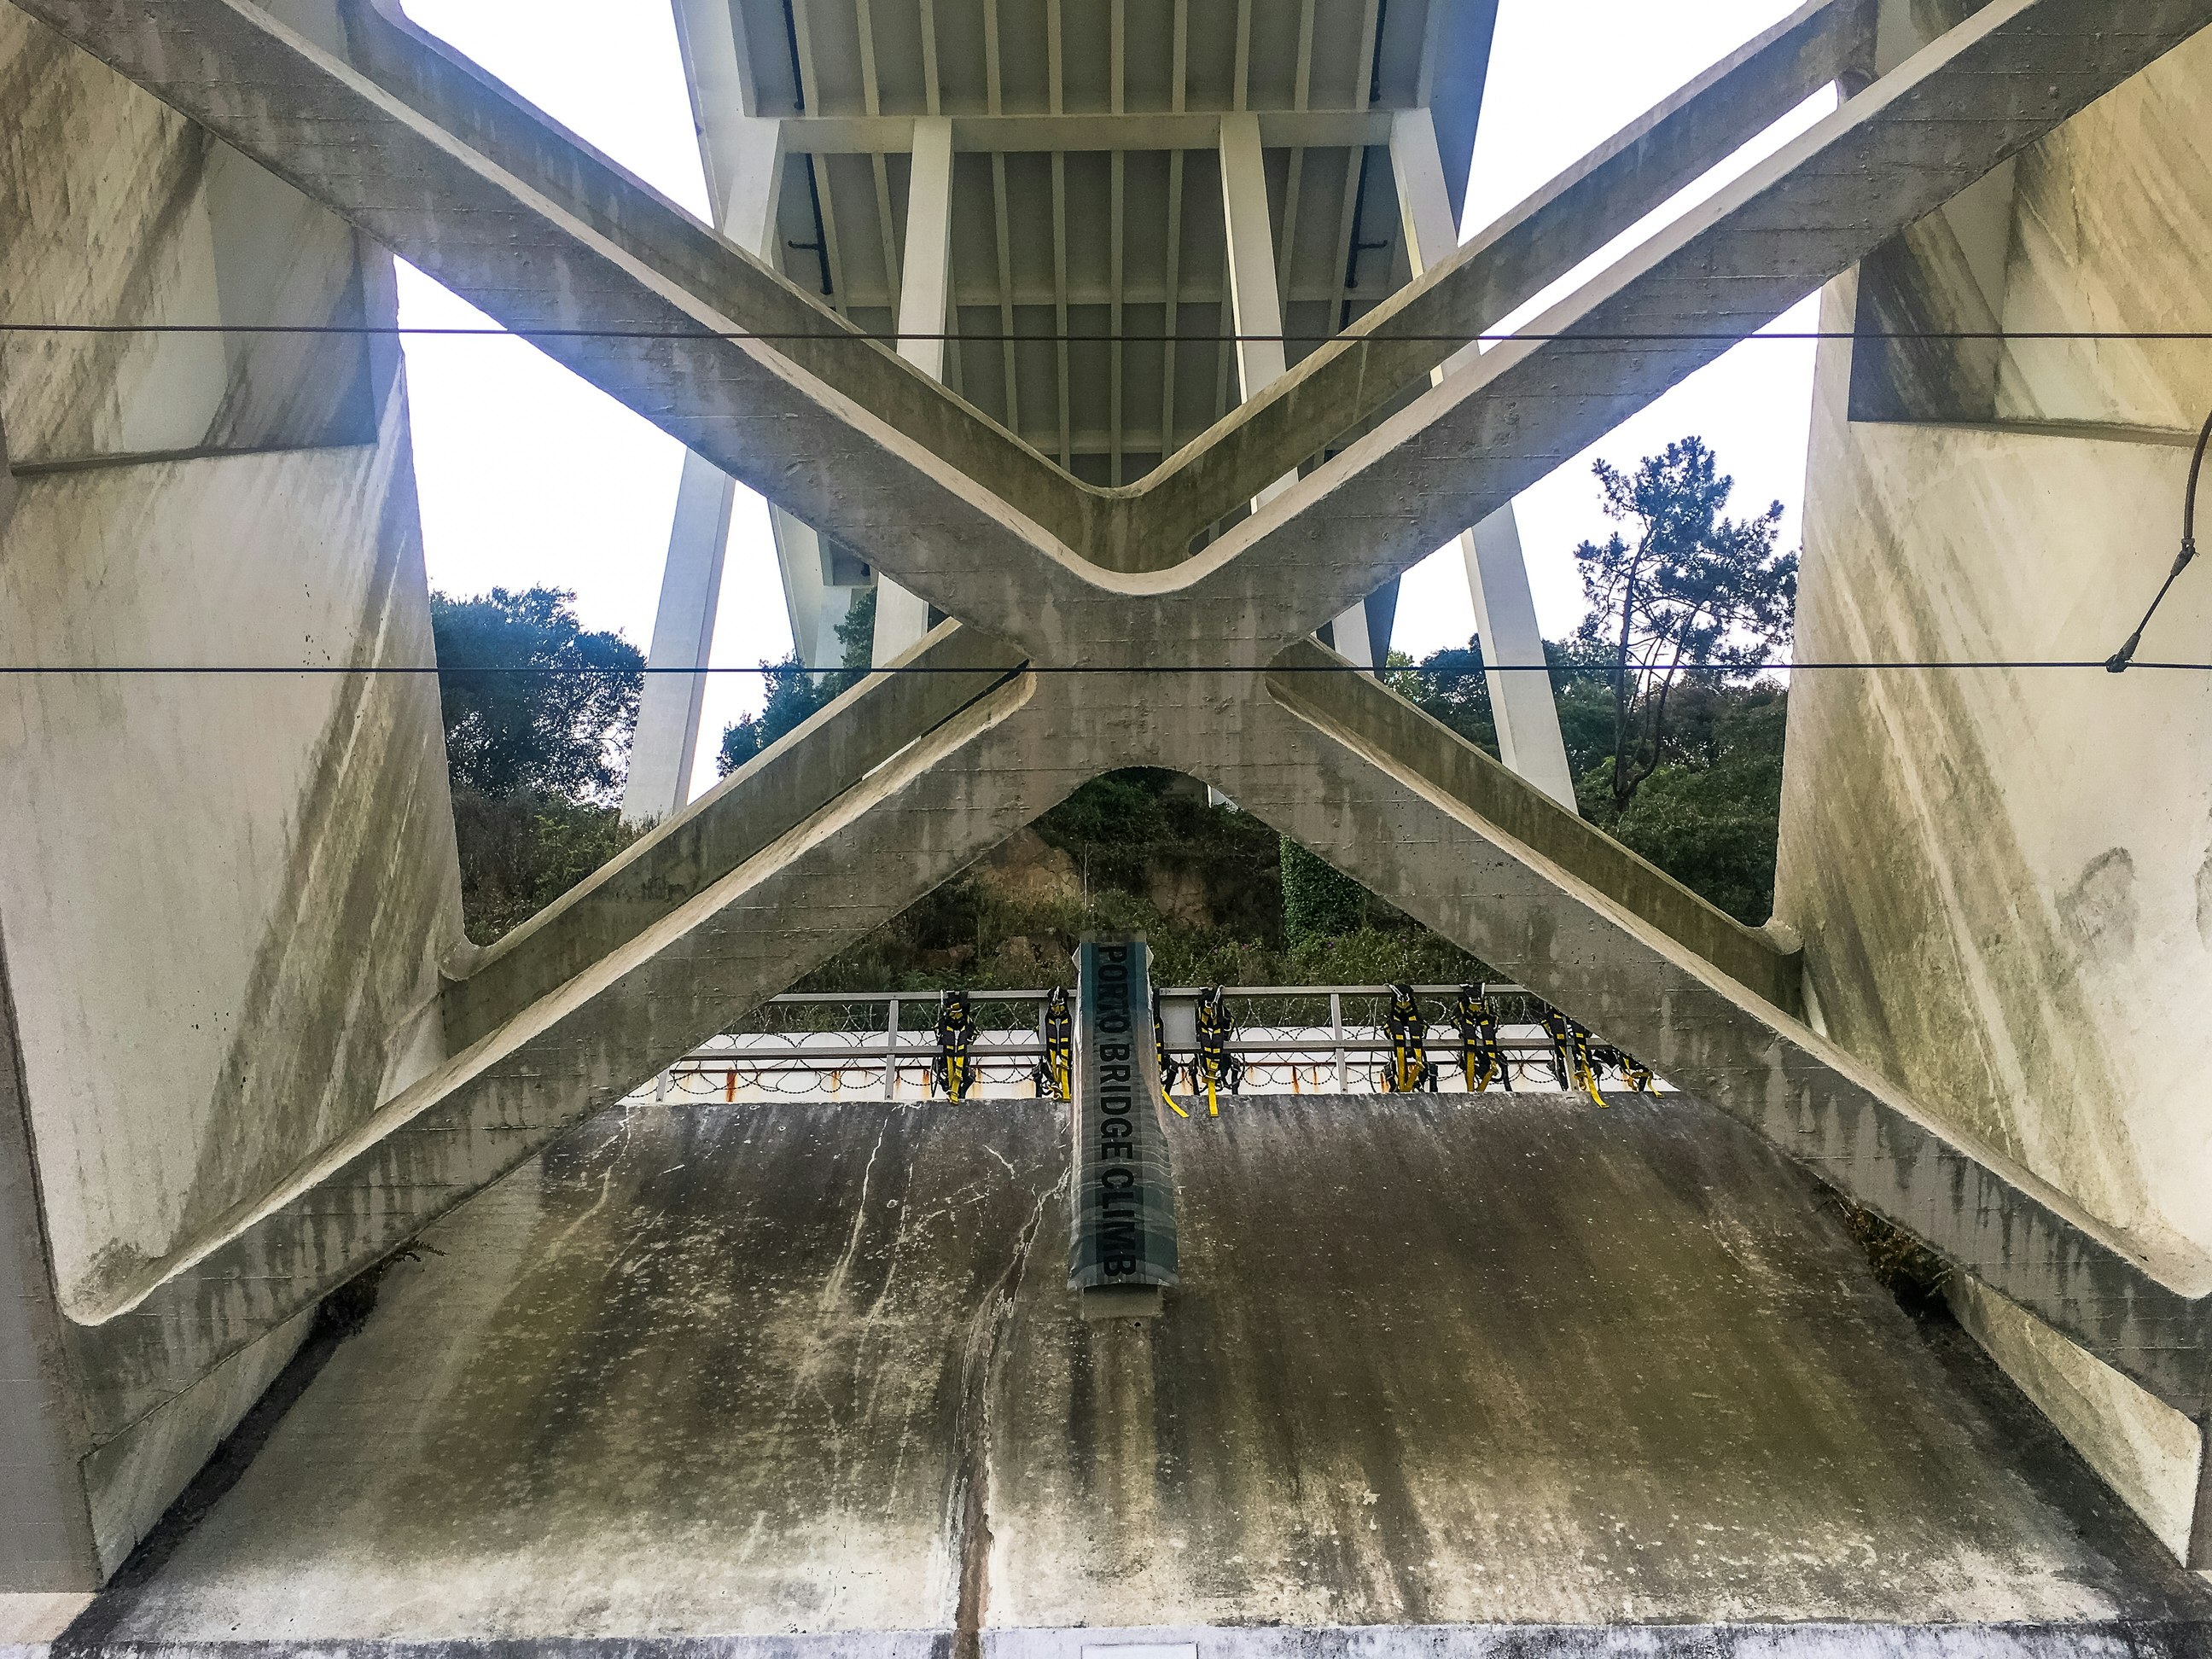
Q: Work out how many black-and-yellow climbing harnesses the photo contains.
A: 8